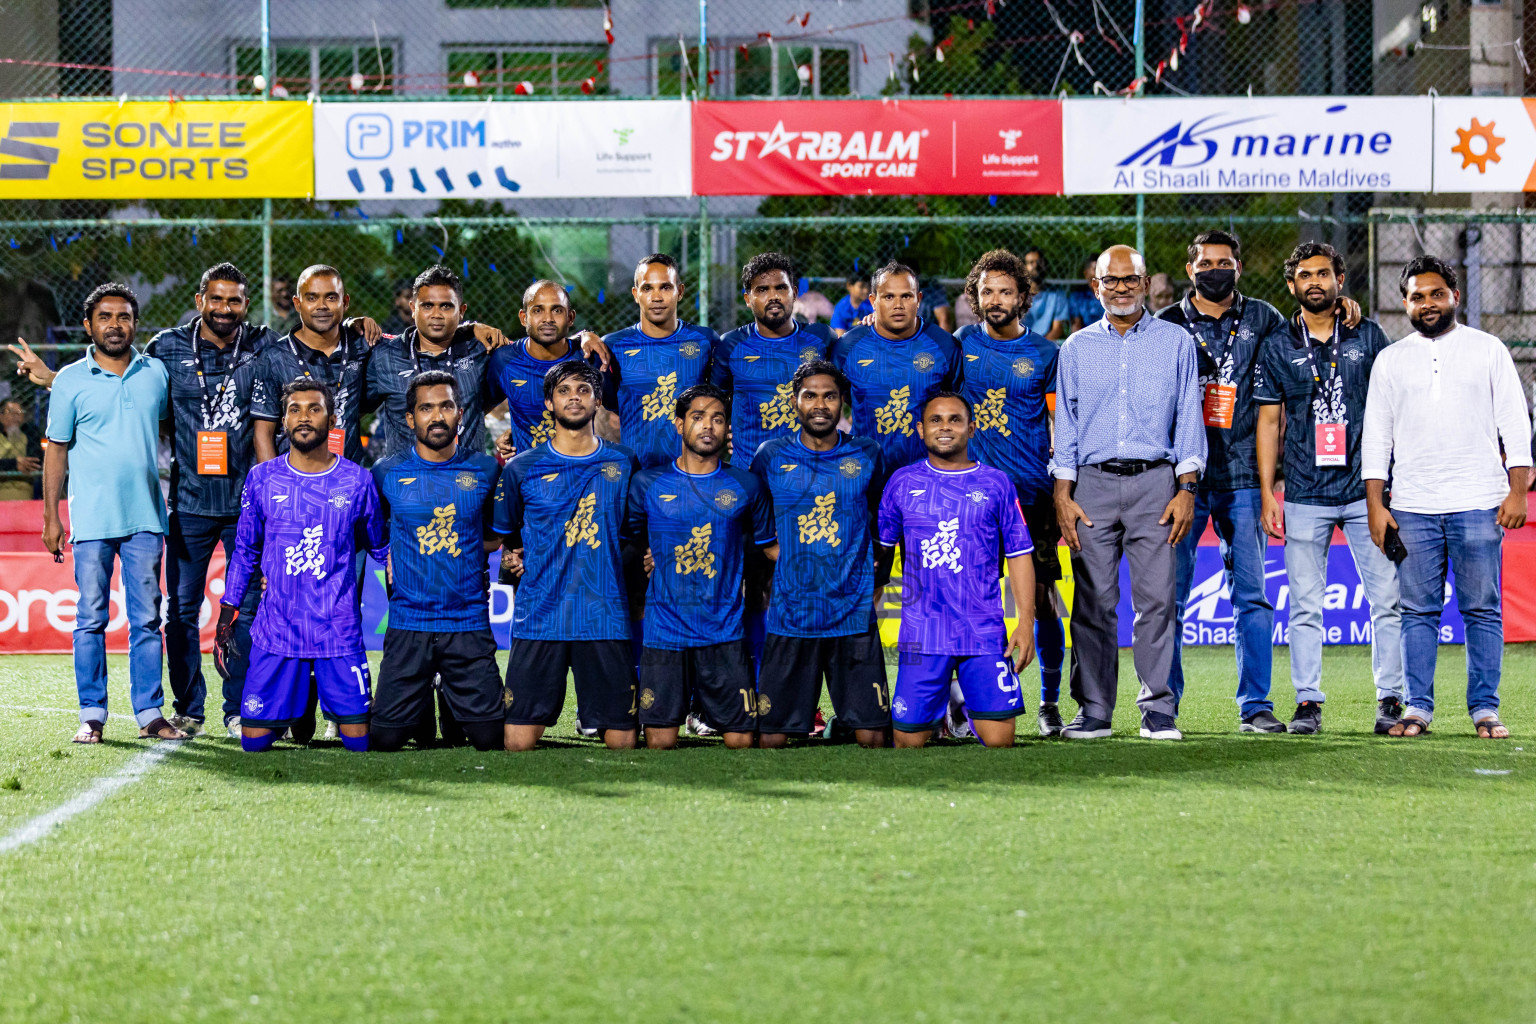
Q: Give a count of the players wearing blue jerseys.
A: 9